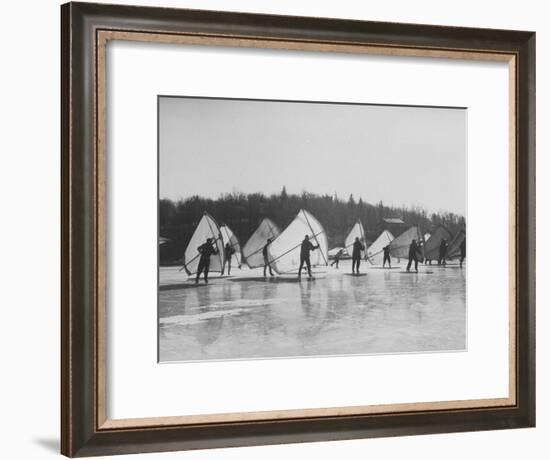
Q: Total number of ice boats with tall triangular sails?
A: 9